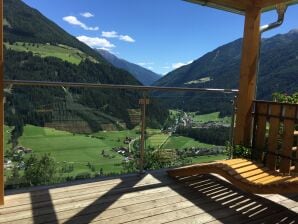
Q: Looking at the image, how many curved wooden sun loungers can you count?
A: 1